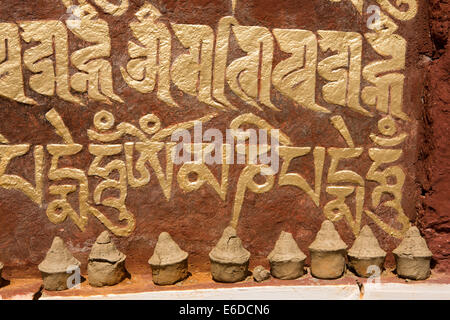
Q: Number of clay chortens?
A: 8